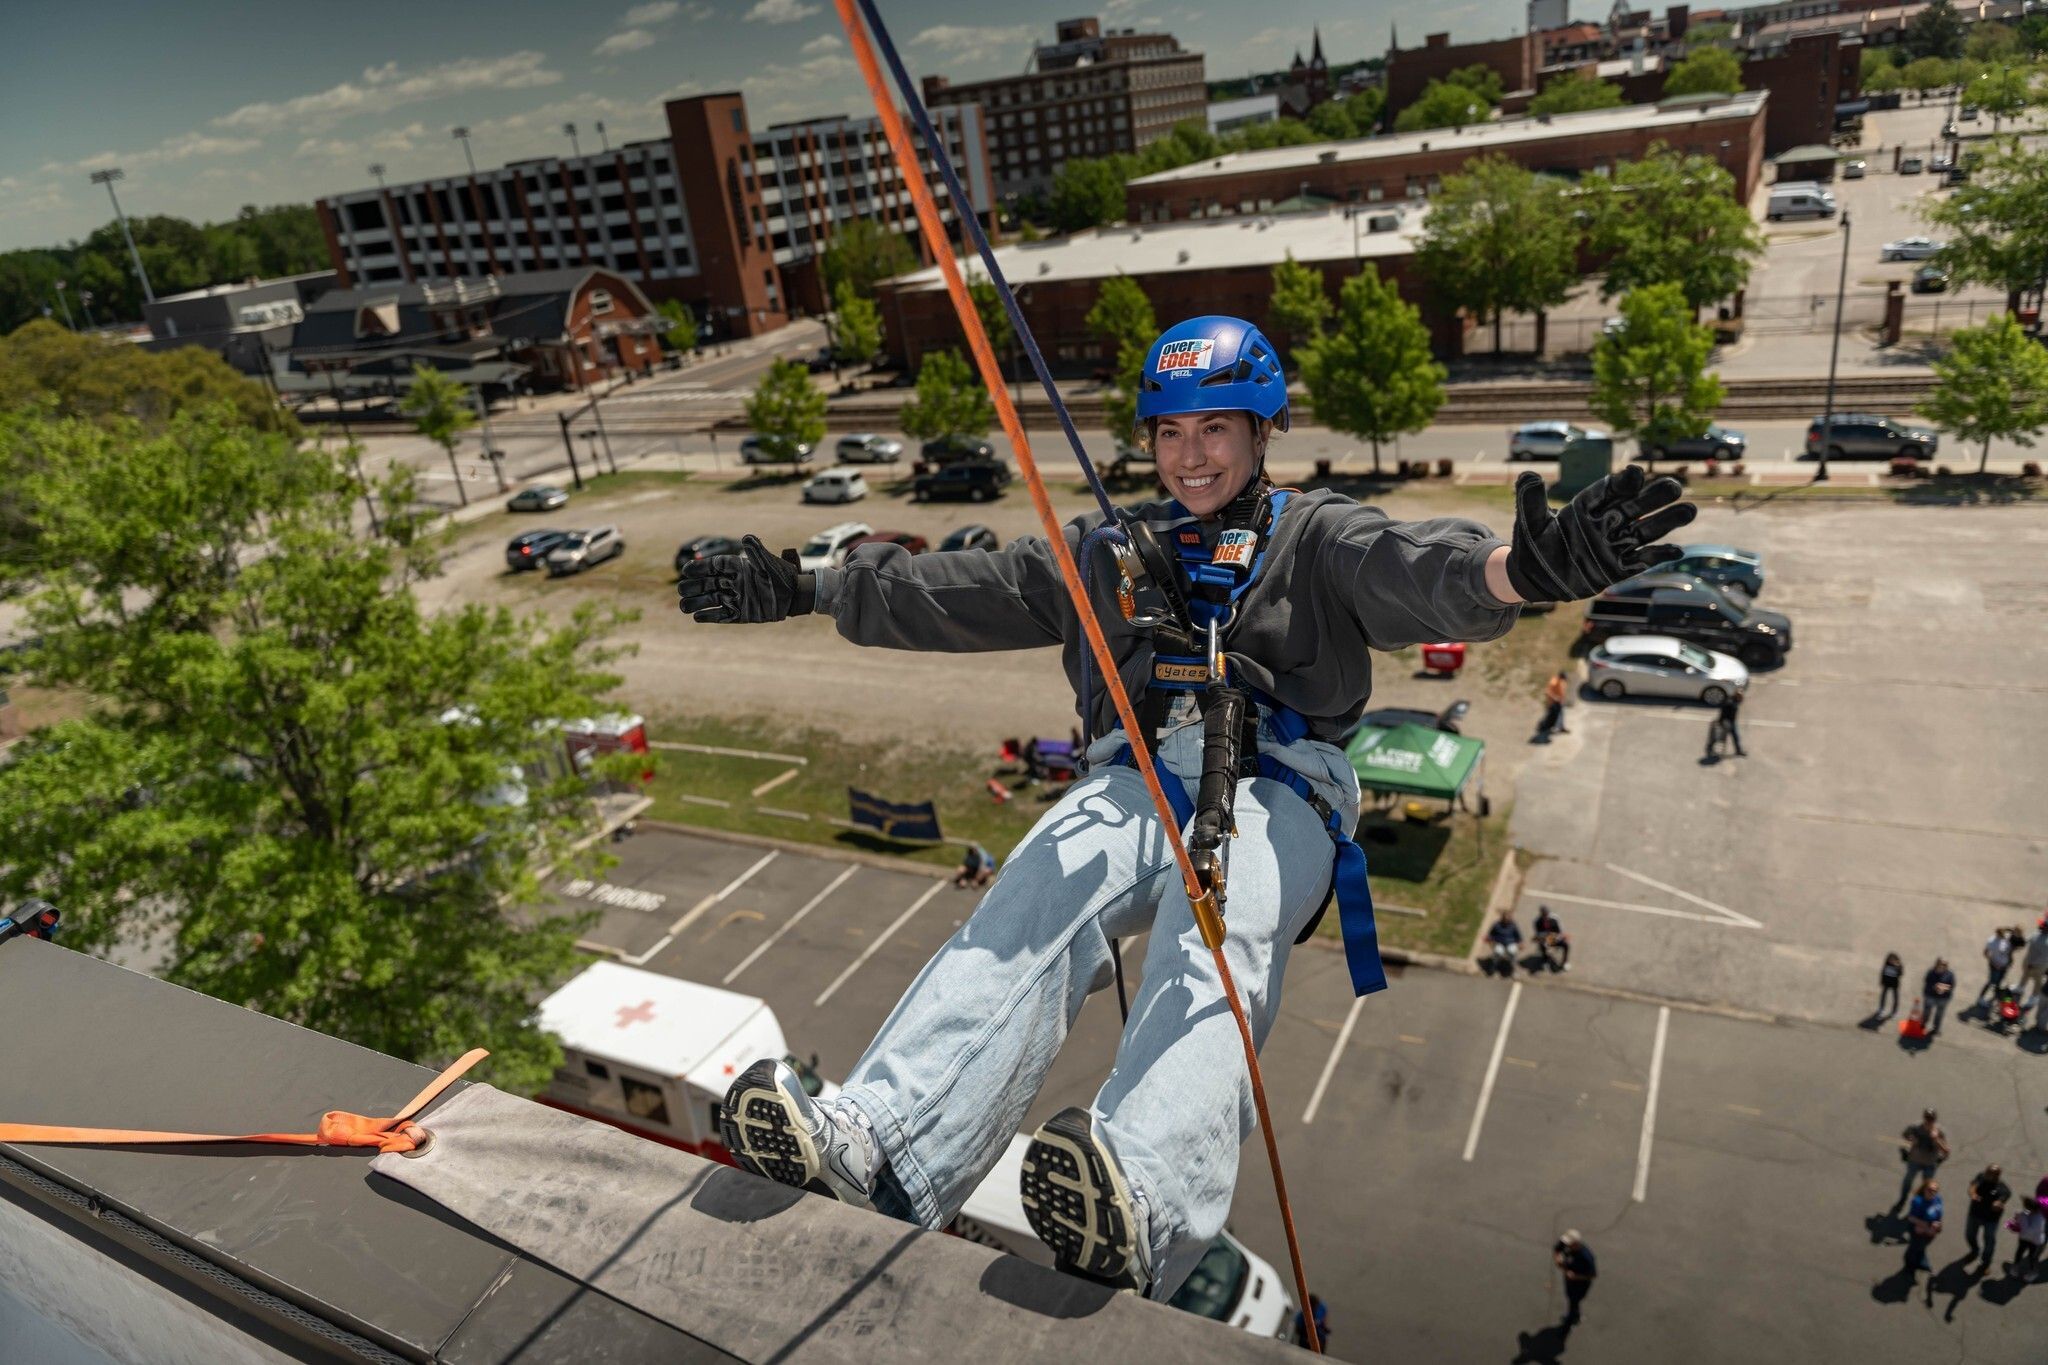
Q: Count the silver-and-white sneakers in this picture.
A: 2